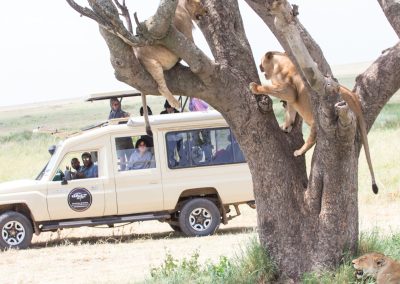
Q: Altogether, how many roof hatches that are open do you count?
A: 1